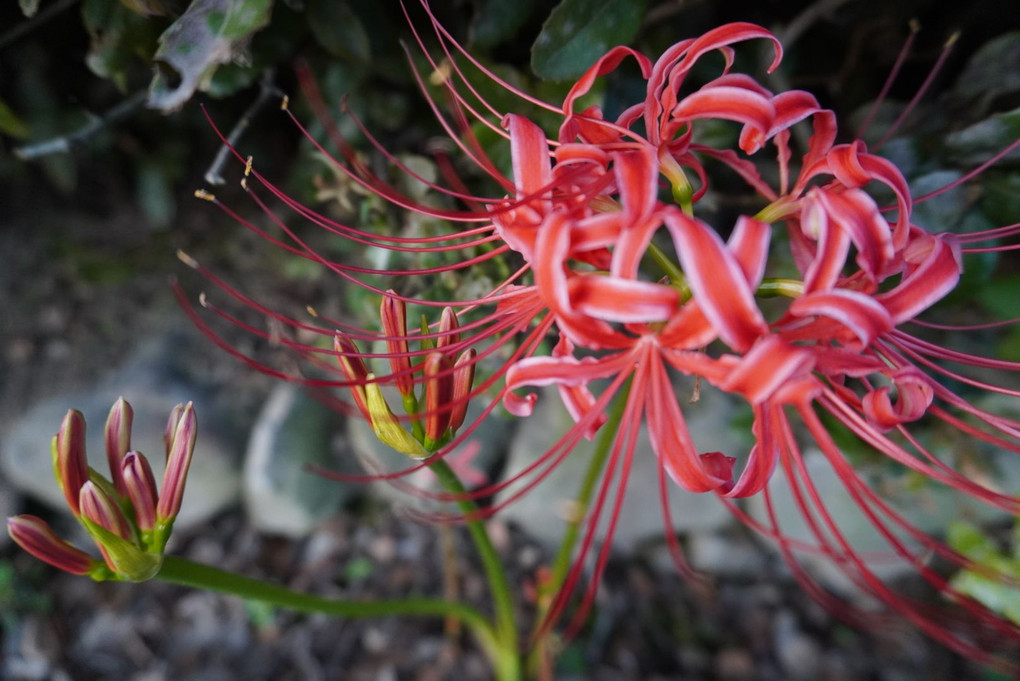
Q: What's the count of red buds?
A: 12